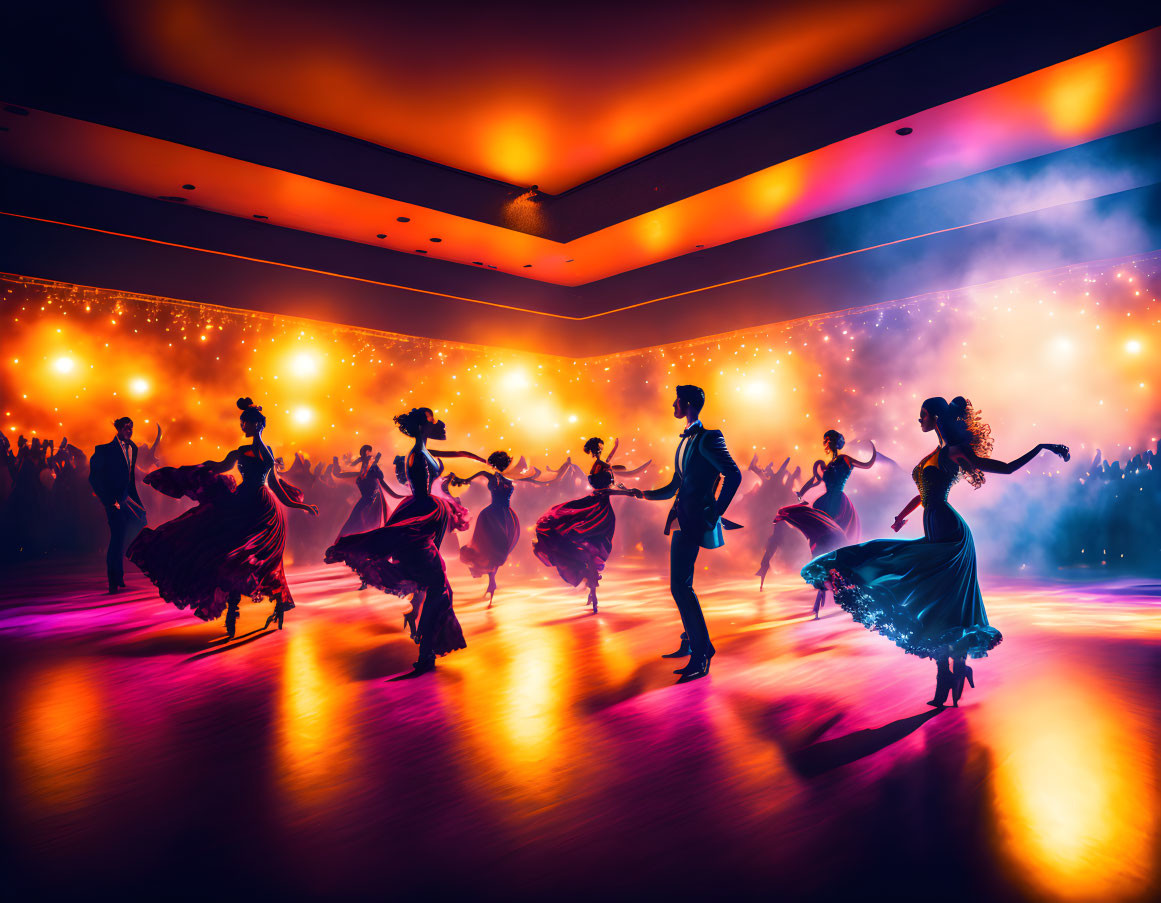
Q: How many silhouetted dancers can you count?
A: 9